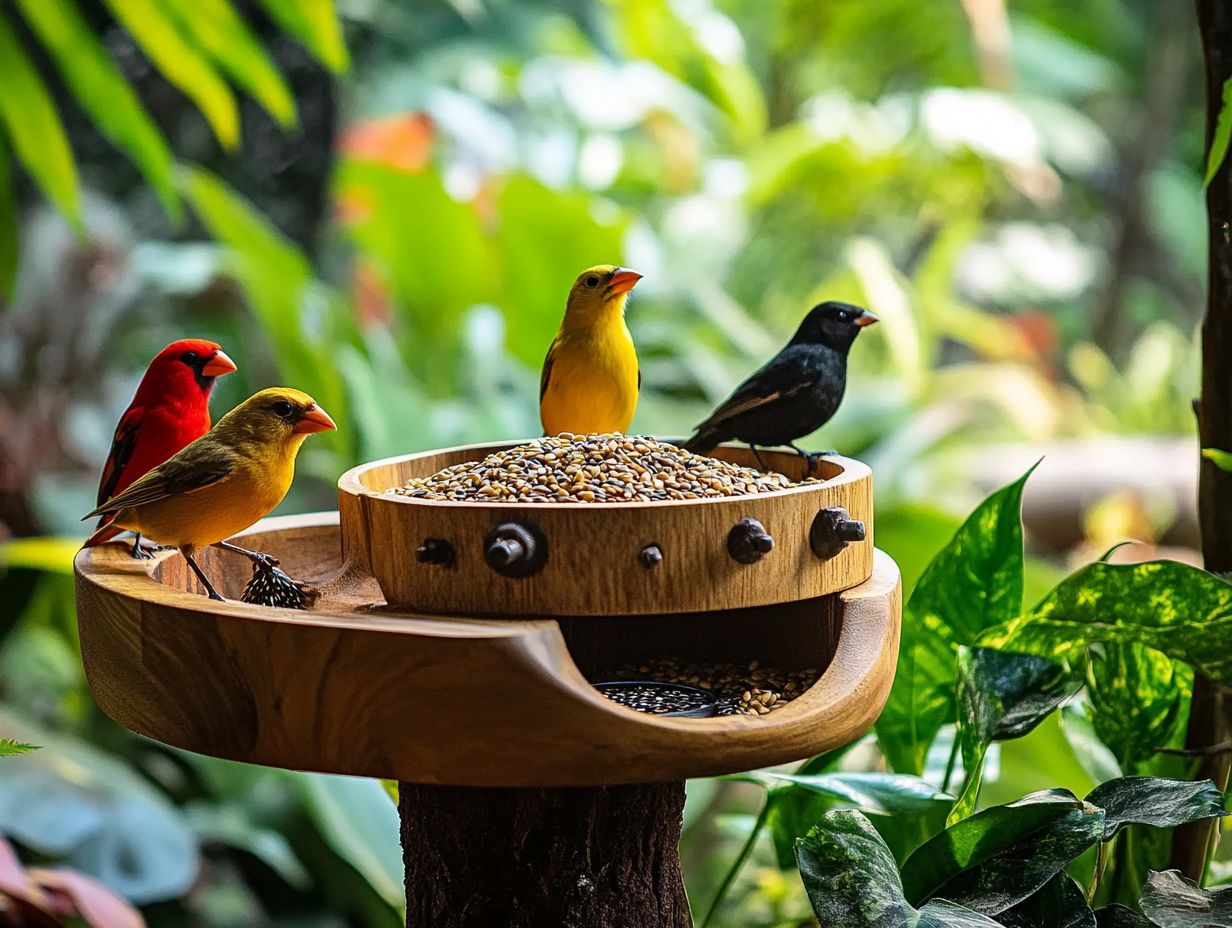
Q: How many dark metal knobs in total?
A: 5